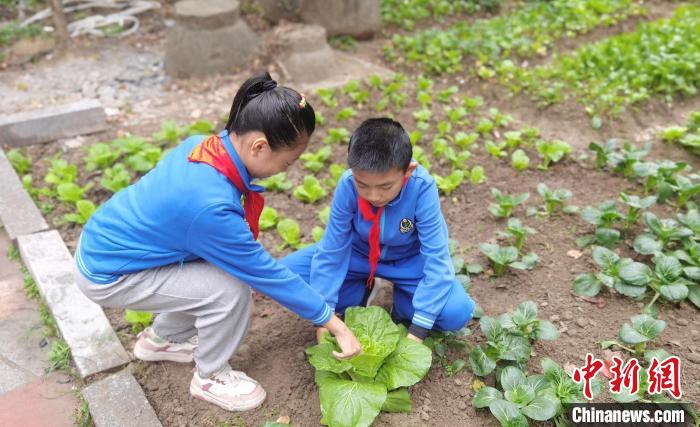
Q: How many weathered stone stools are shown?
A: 2